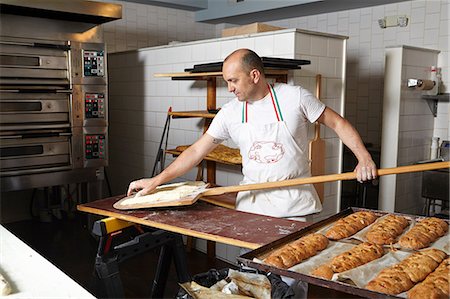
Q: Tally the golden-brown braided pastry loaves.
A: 7